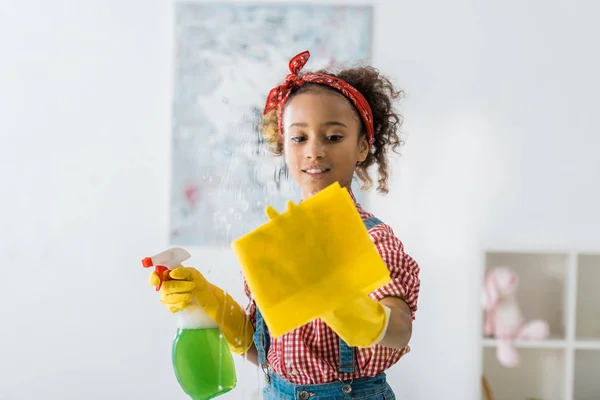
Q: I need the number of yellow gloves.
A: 2